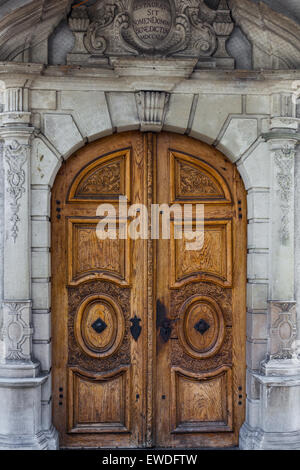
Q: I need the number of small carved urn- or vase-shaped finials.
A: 2